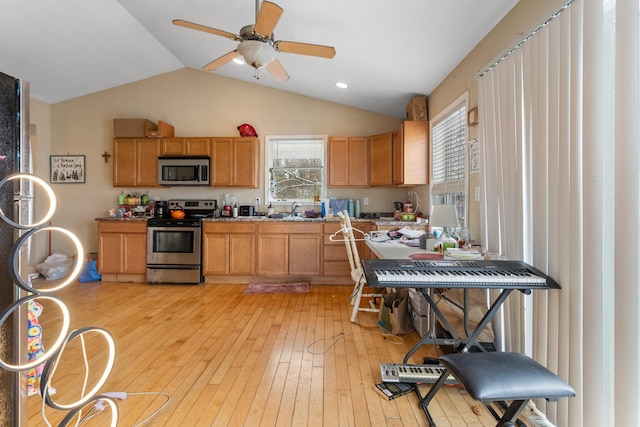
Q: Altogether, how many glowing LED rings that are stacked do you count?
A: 5